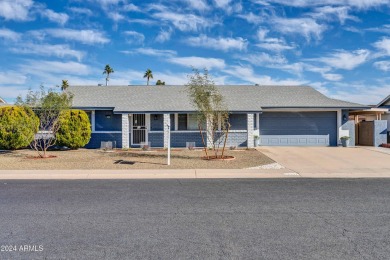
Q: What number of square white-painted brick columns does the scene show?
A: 4